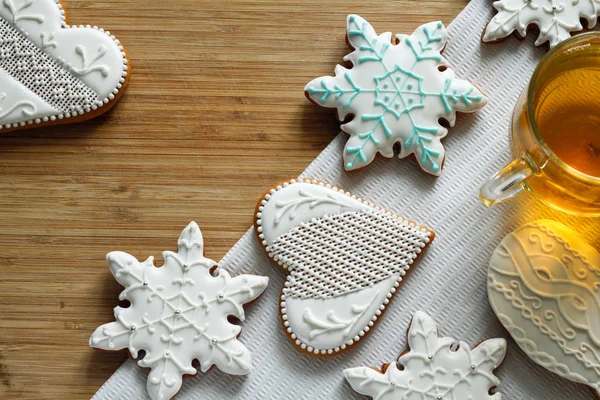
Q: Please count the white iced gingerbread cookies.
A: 7